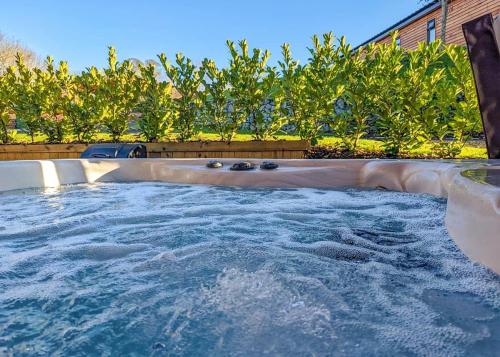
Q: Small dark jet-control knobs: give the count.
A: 3